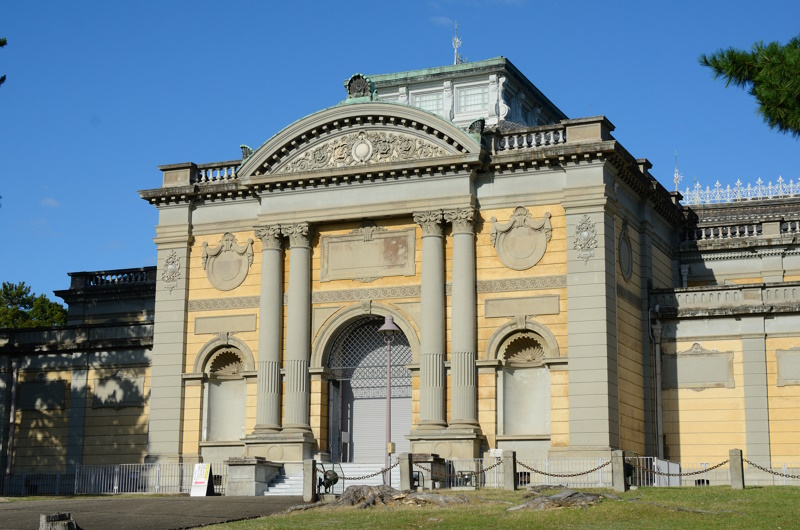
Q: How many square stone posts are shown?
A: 5